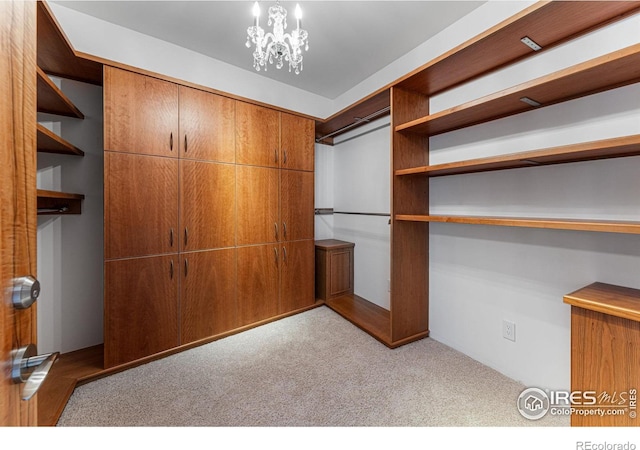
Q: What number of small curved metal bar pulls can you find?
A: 12